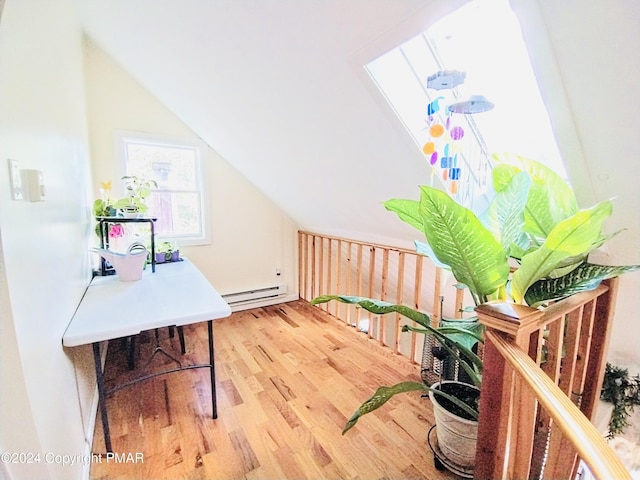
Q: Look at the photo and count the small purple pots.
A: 2